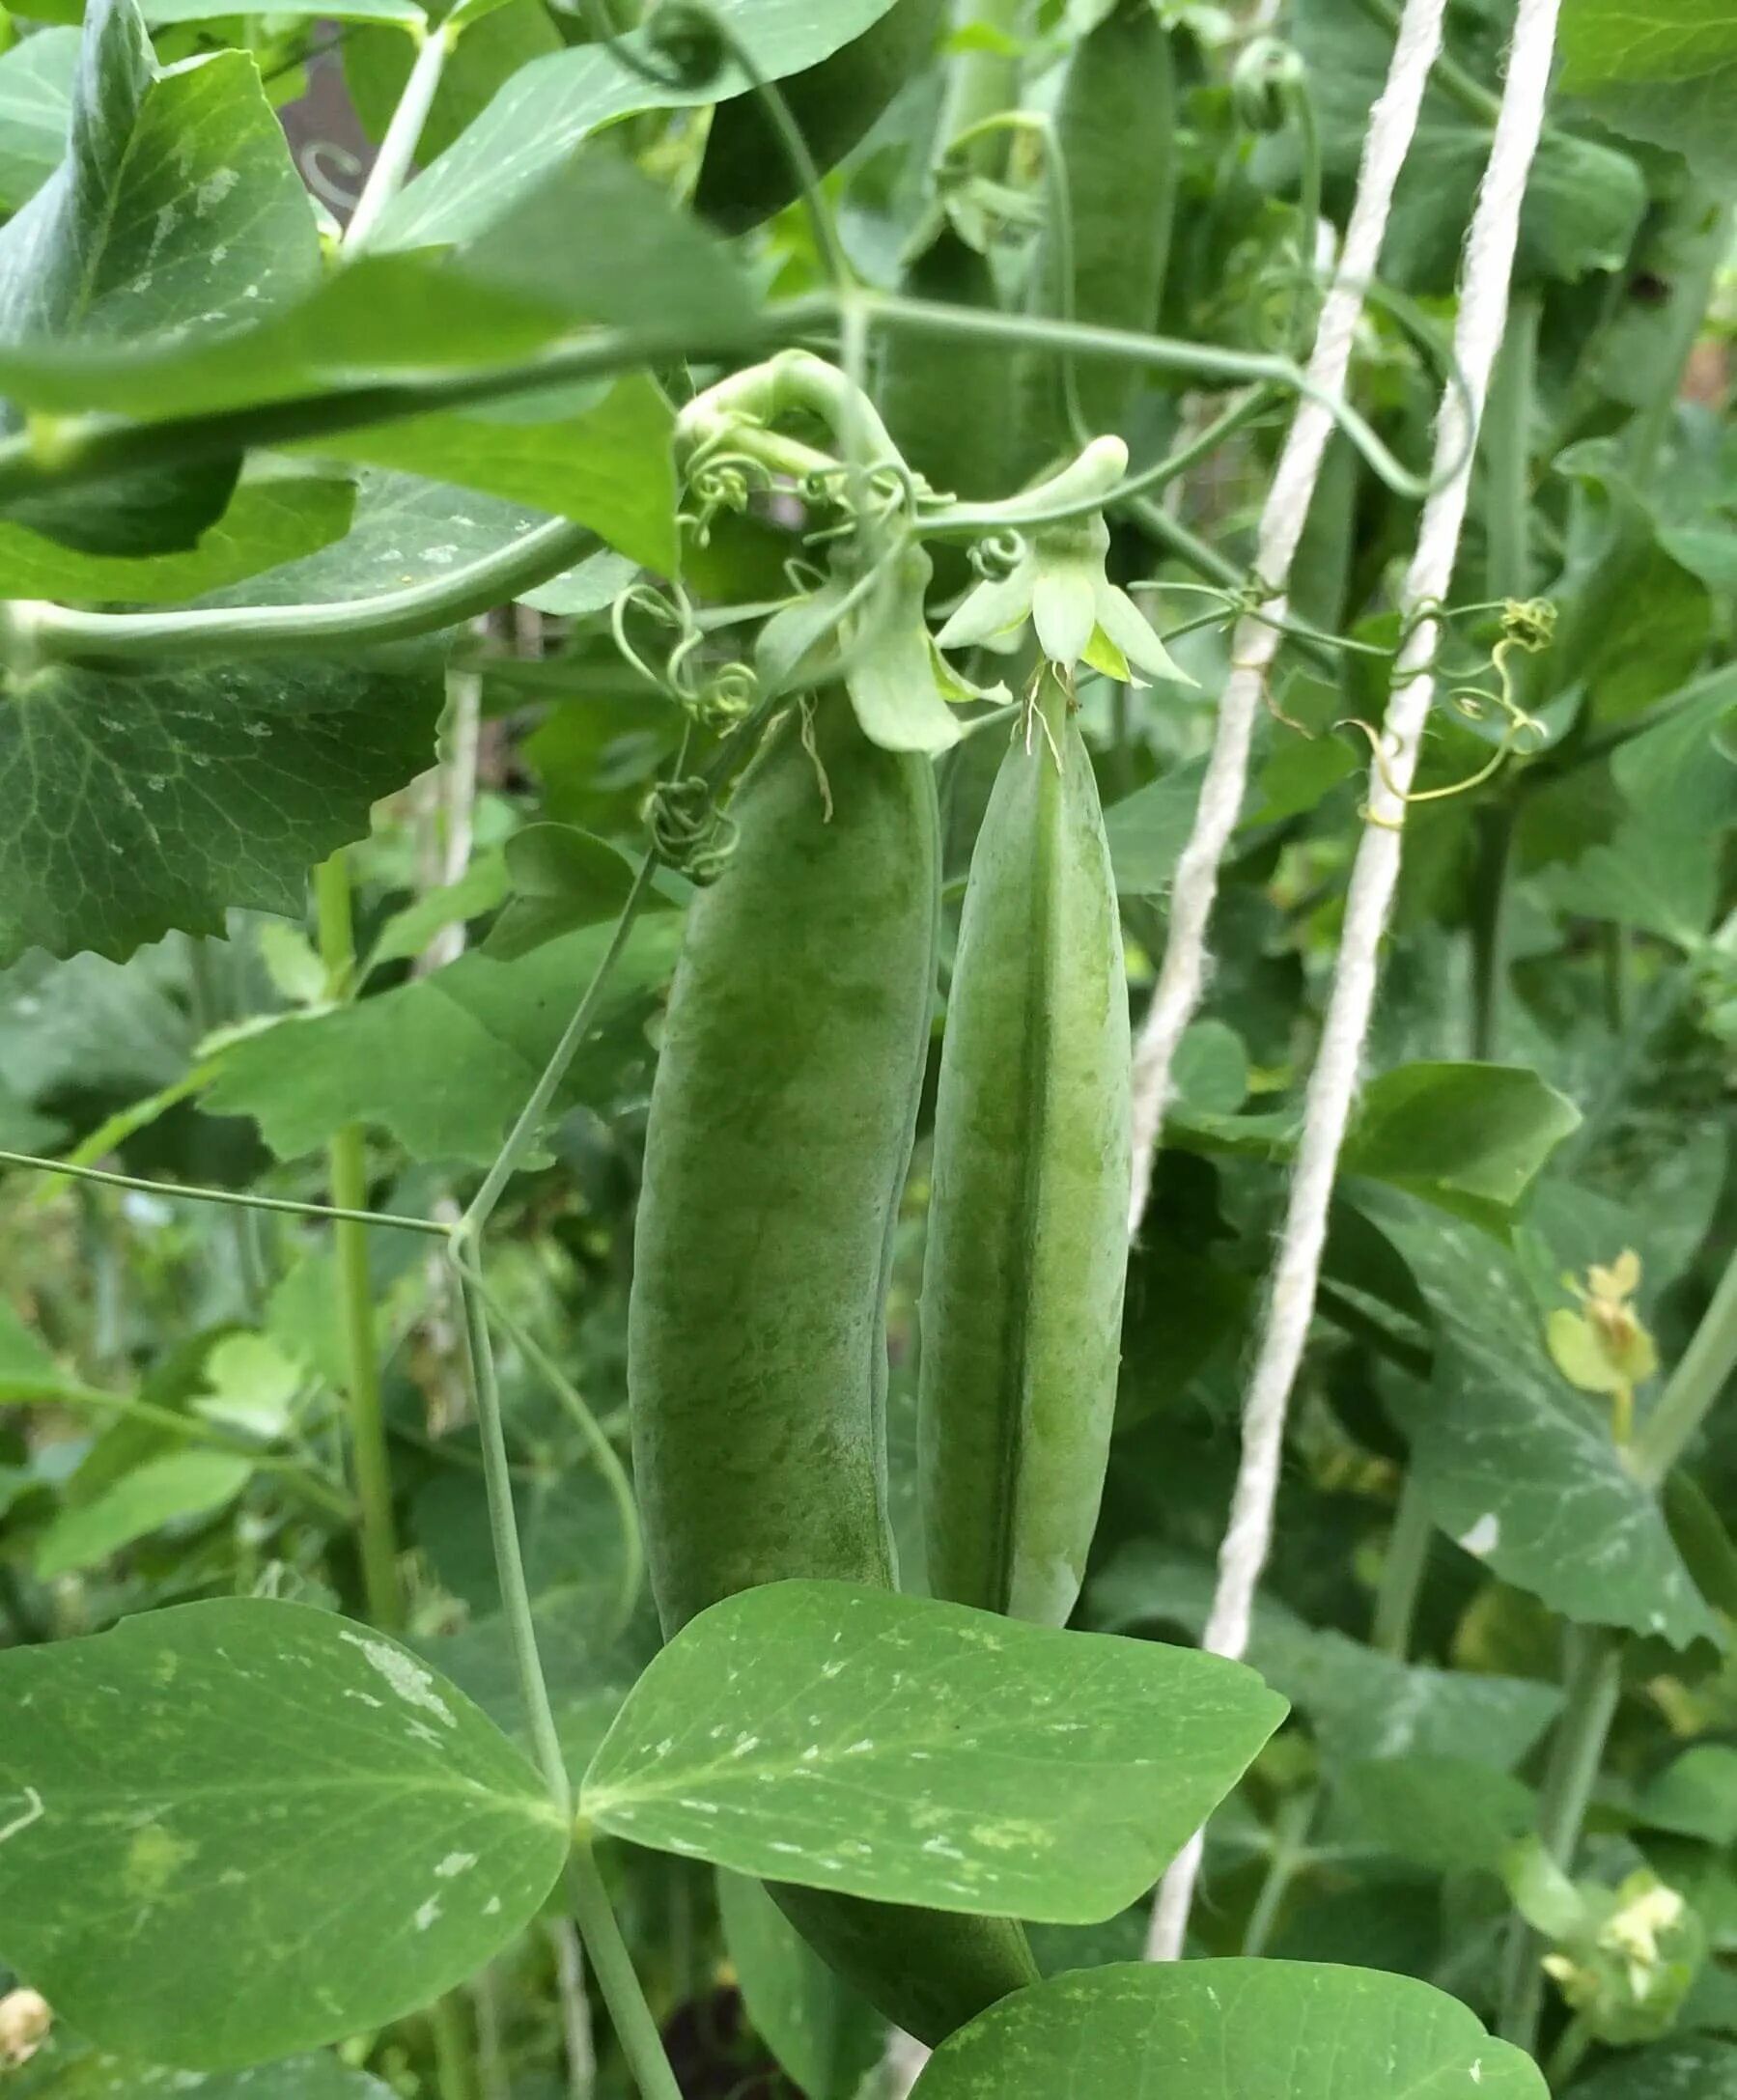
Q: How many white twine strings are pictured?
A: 2